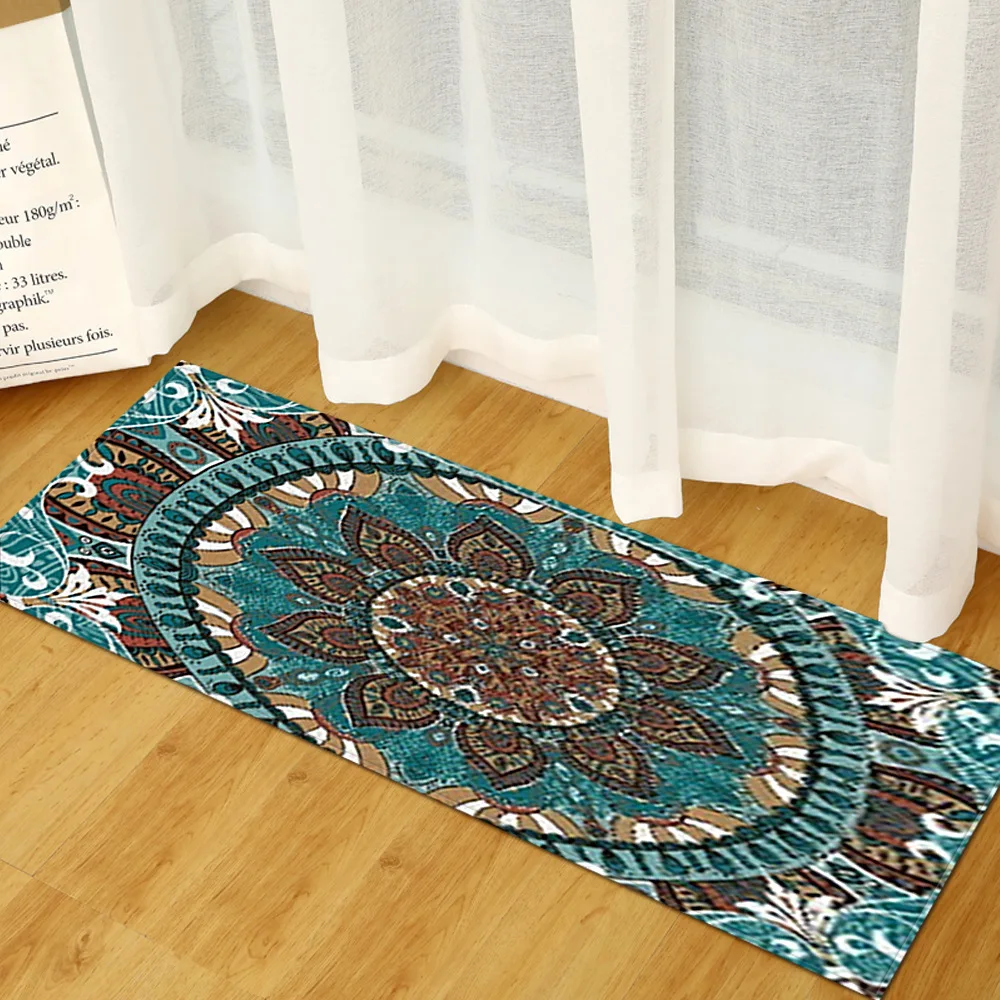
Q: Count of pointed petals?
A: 10